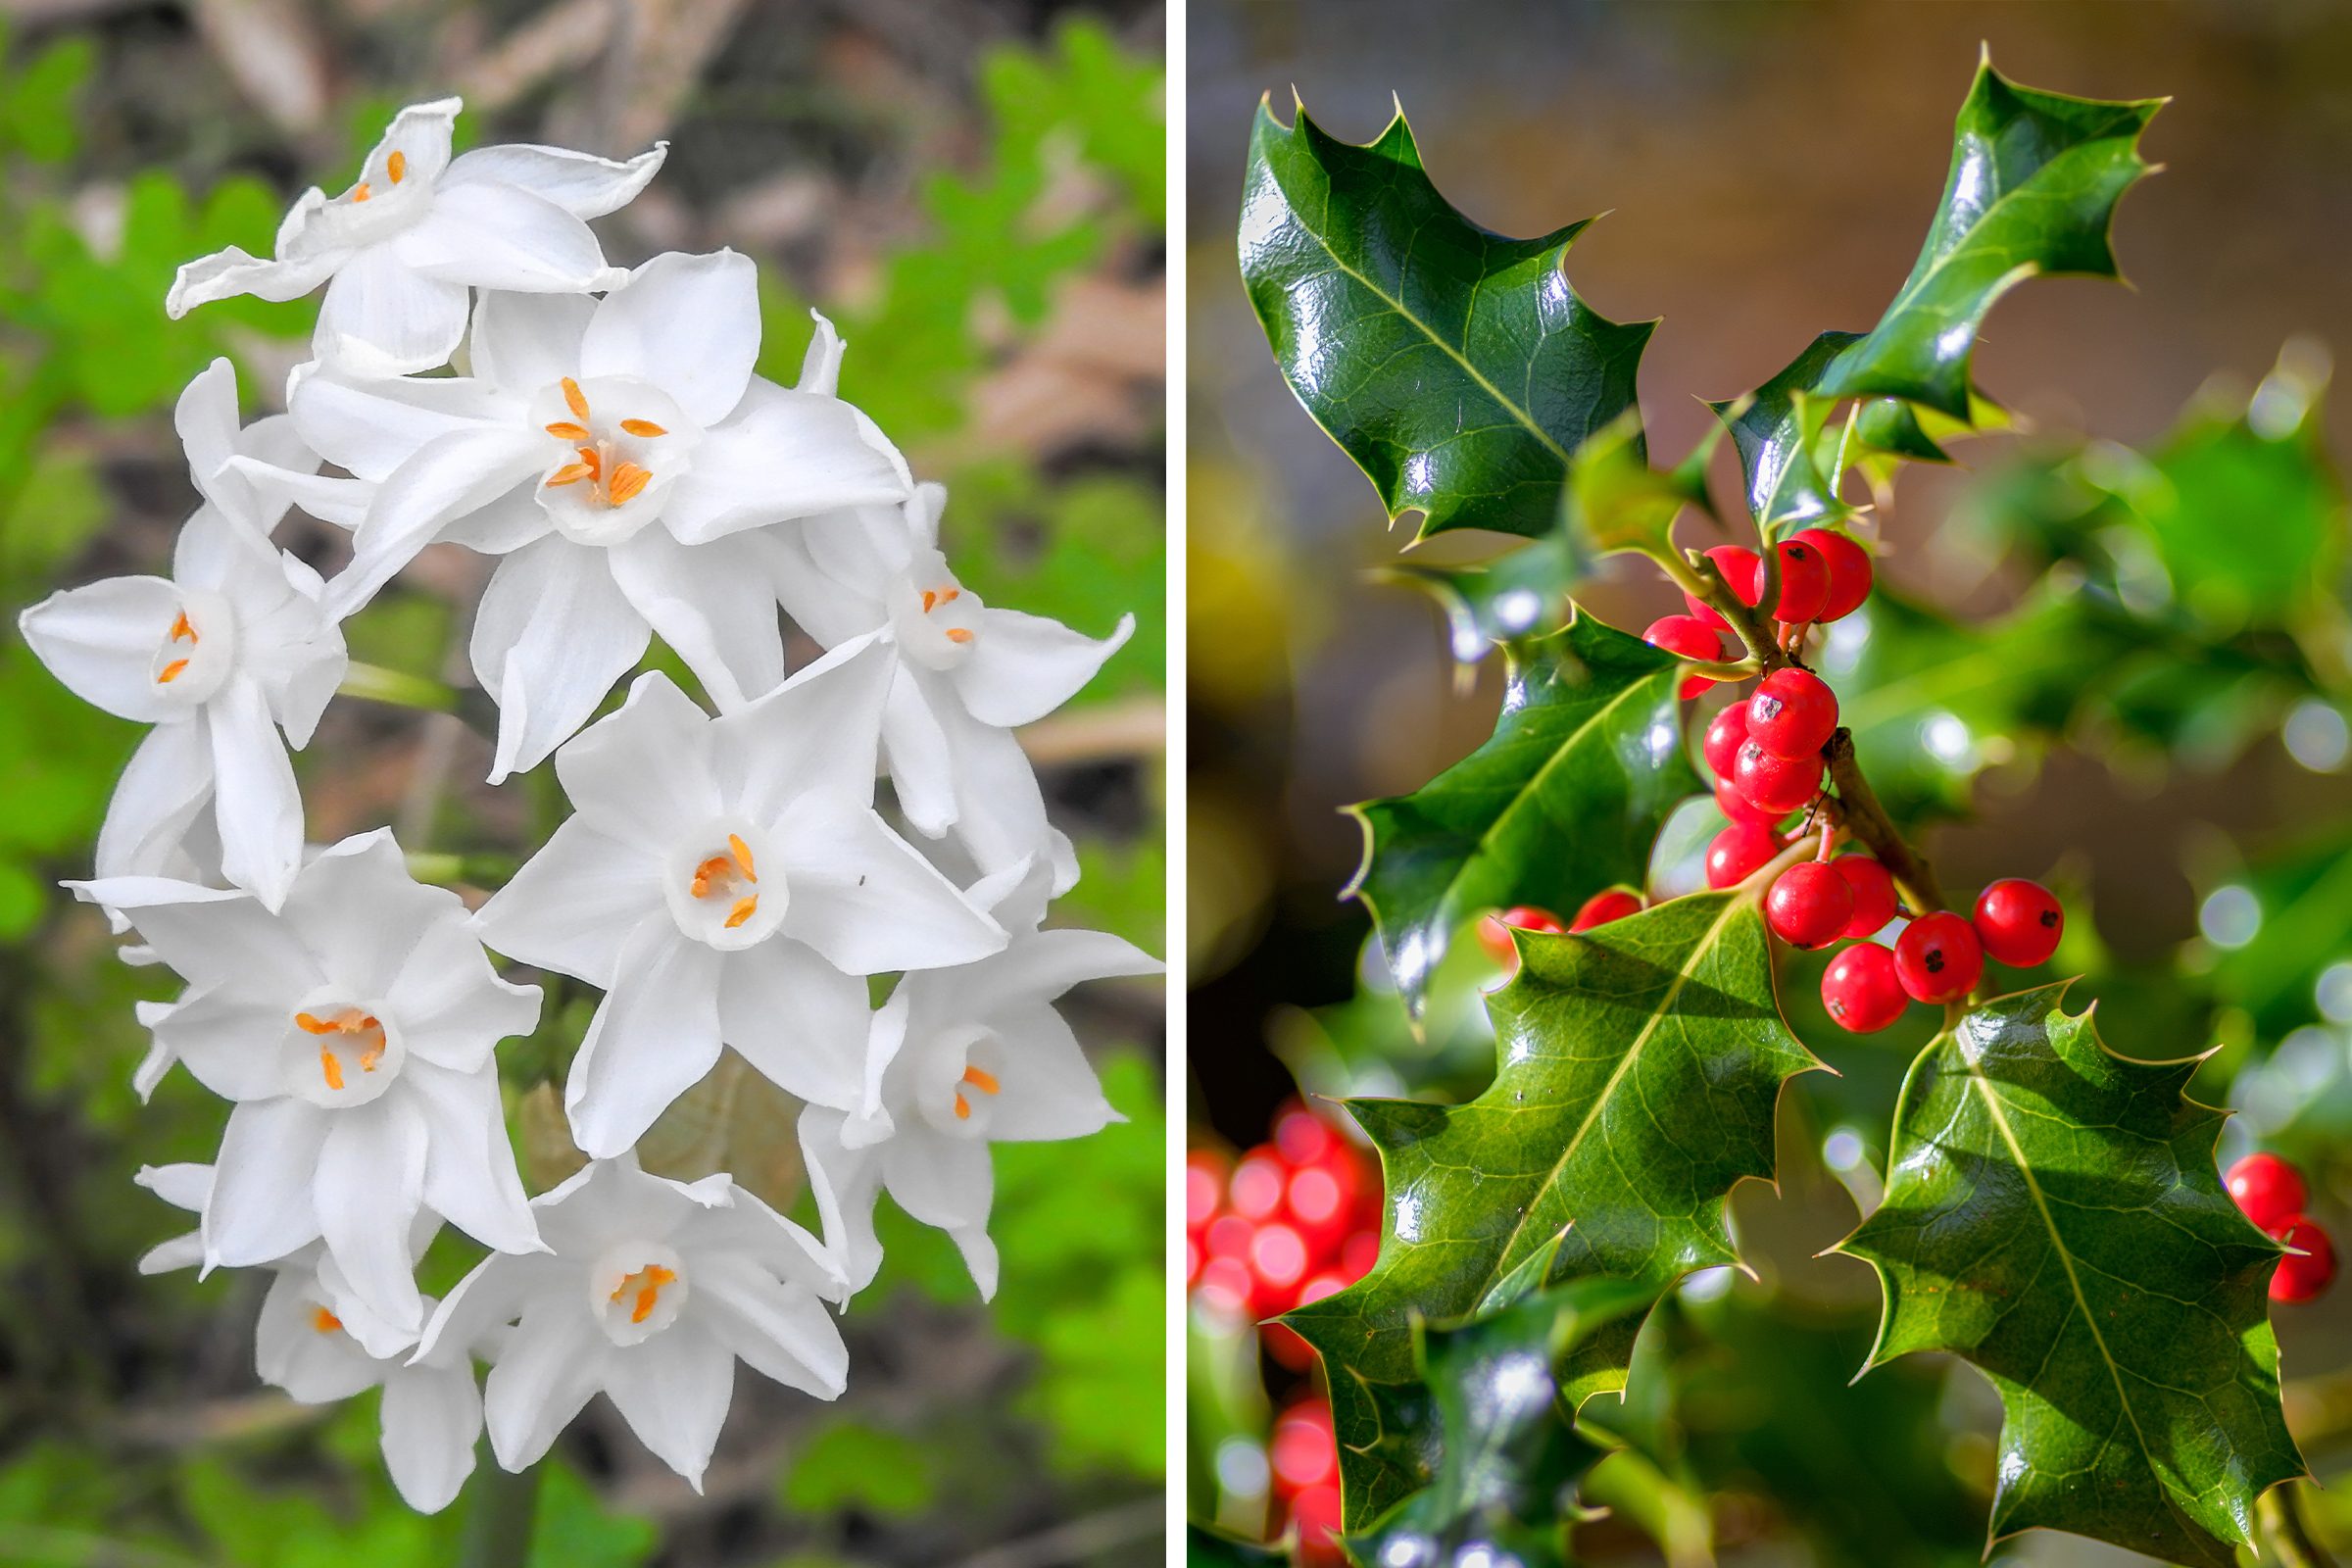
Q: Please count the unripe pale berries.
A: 0